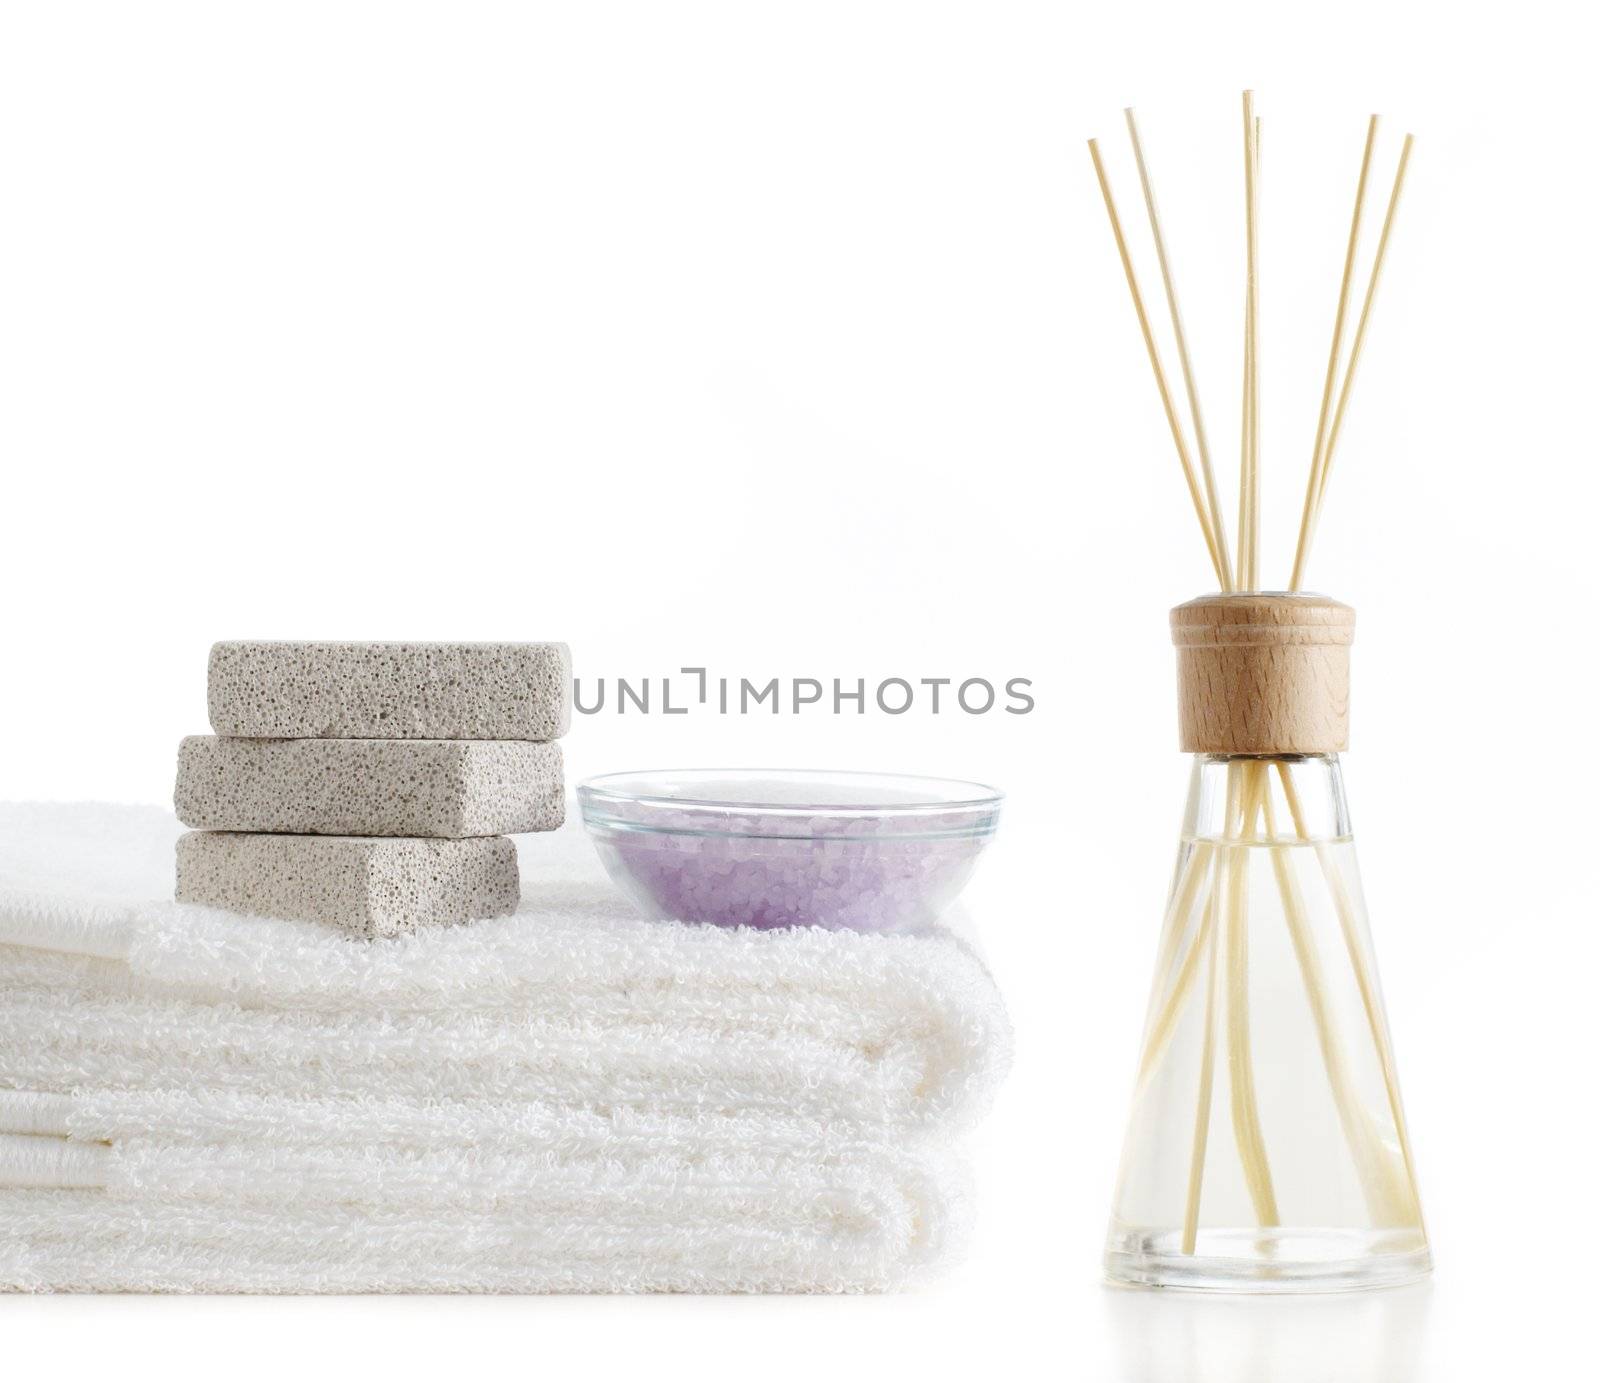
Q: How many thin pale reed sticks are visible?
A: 6